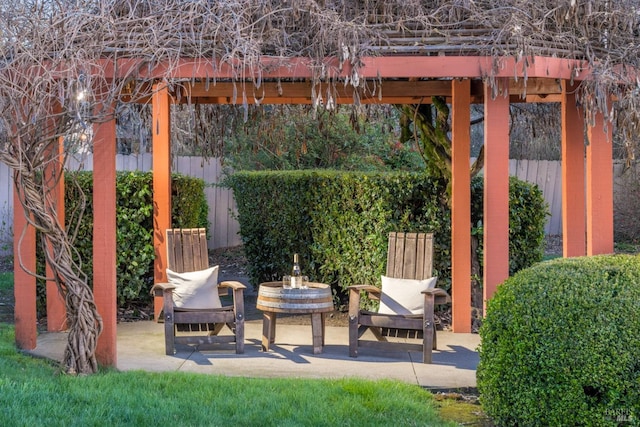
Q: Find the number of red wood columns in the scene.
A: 8